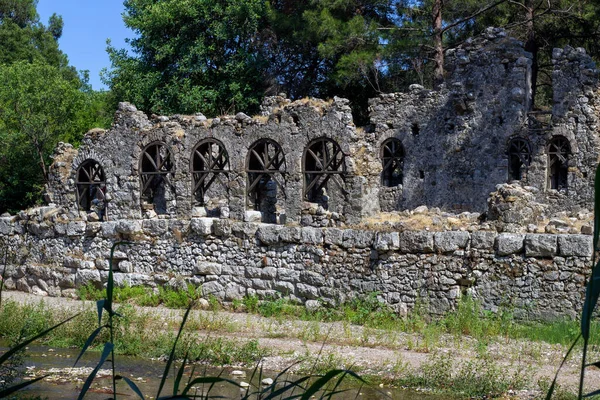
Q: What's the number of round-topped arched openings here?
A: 8